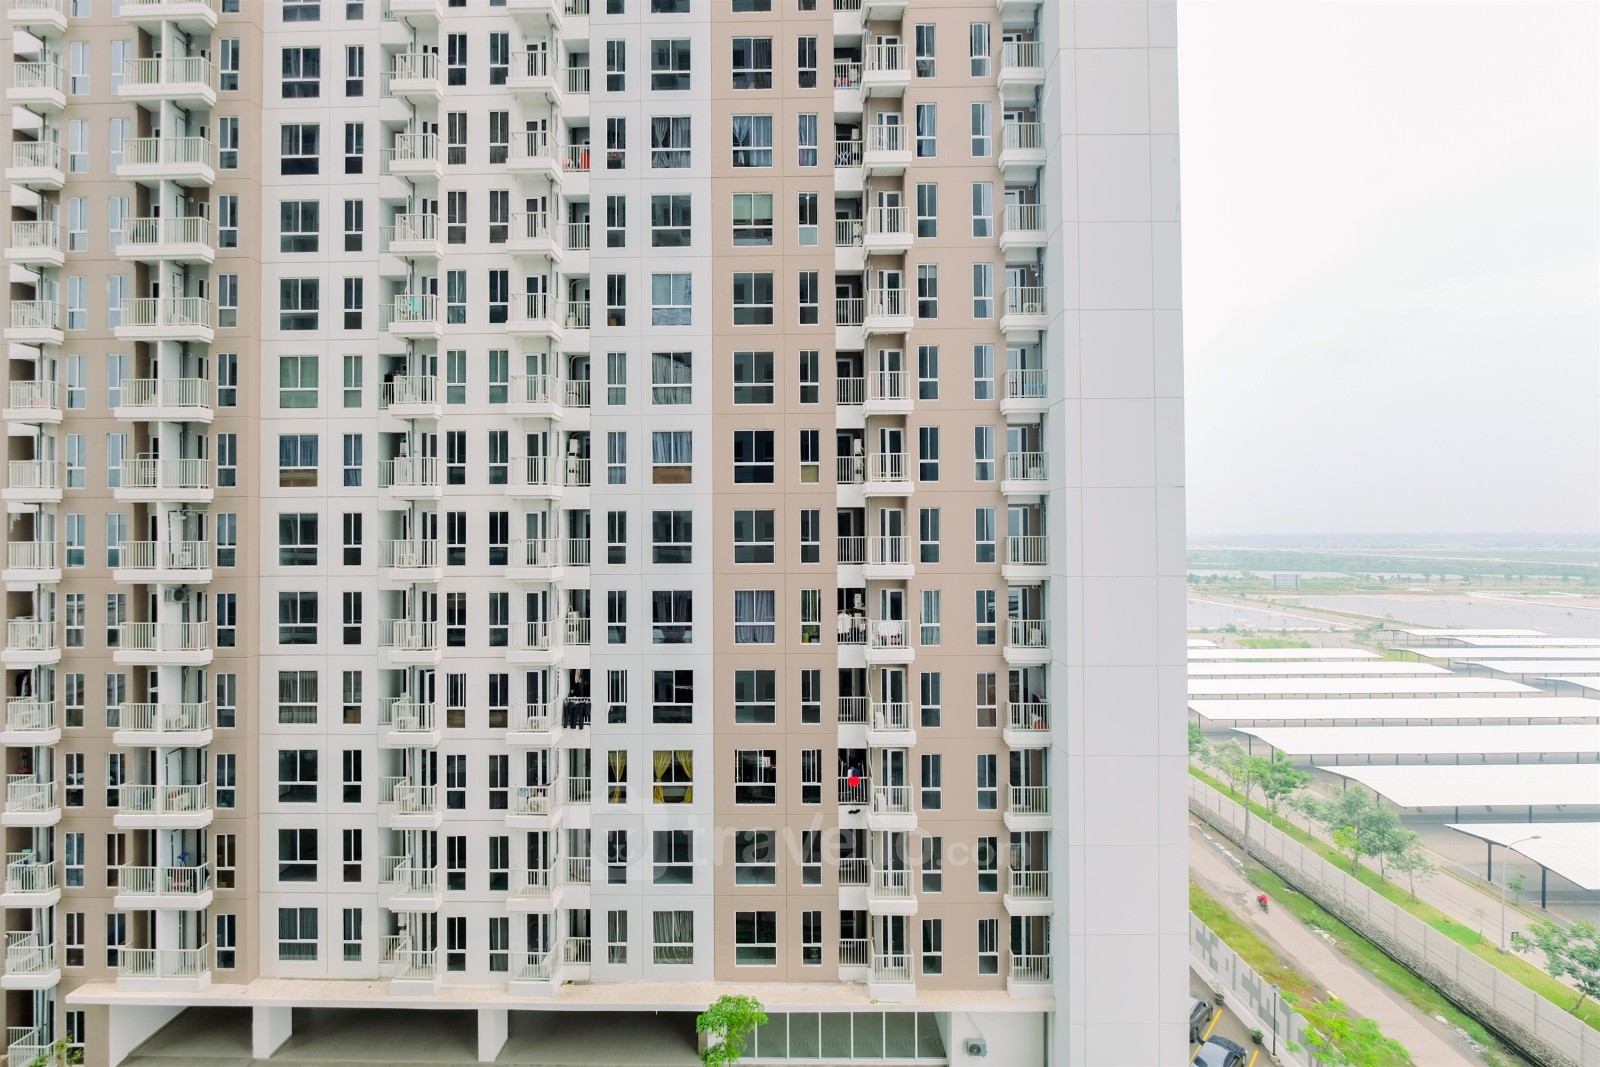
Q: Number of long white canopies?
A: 13